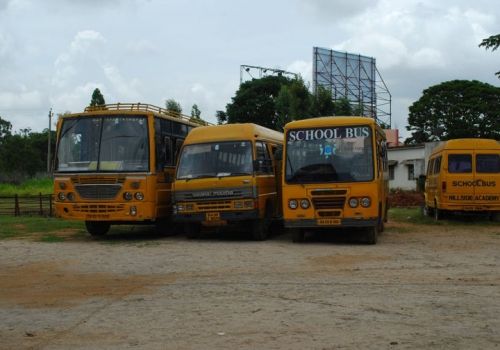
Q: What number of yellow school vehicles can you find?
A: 4